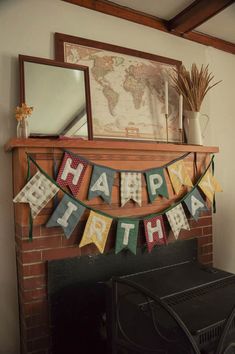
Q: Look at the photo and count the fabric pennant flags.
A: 13